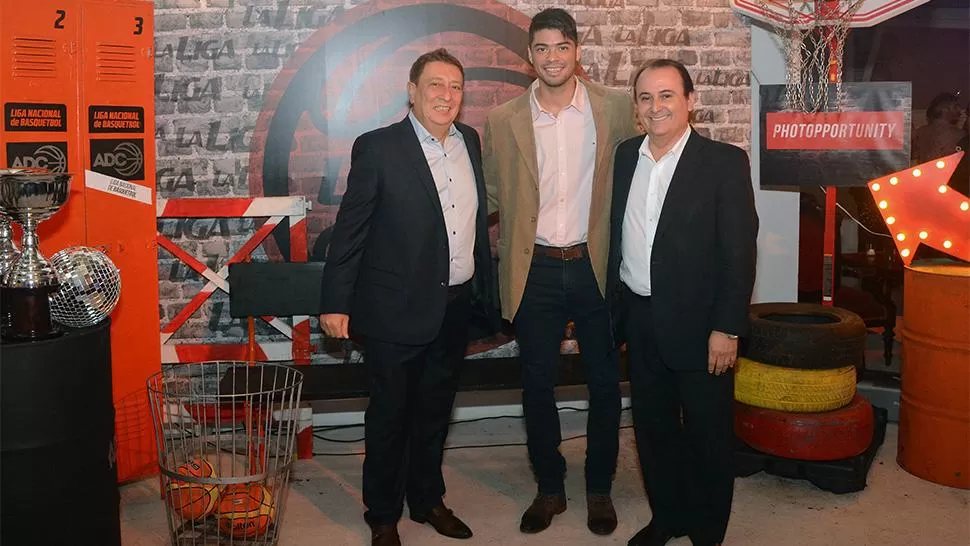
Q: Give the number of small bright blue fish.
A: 0